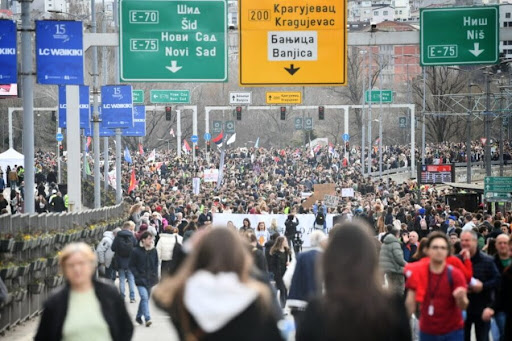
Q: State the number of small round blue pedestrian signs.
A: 4